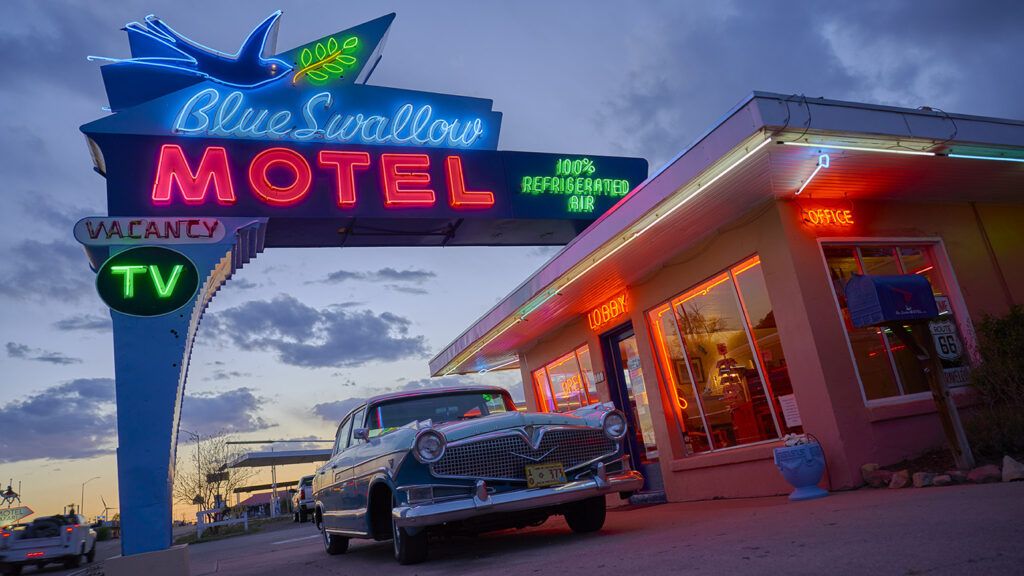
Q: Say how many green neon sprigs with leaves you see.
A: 1